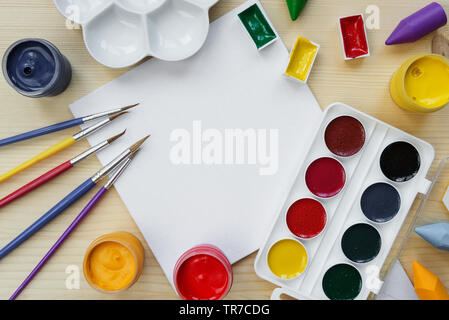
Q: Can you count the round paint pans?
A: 8